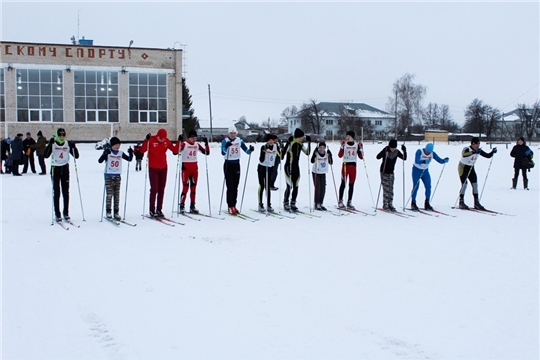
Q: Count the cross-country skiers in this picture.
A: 12